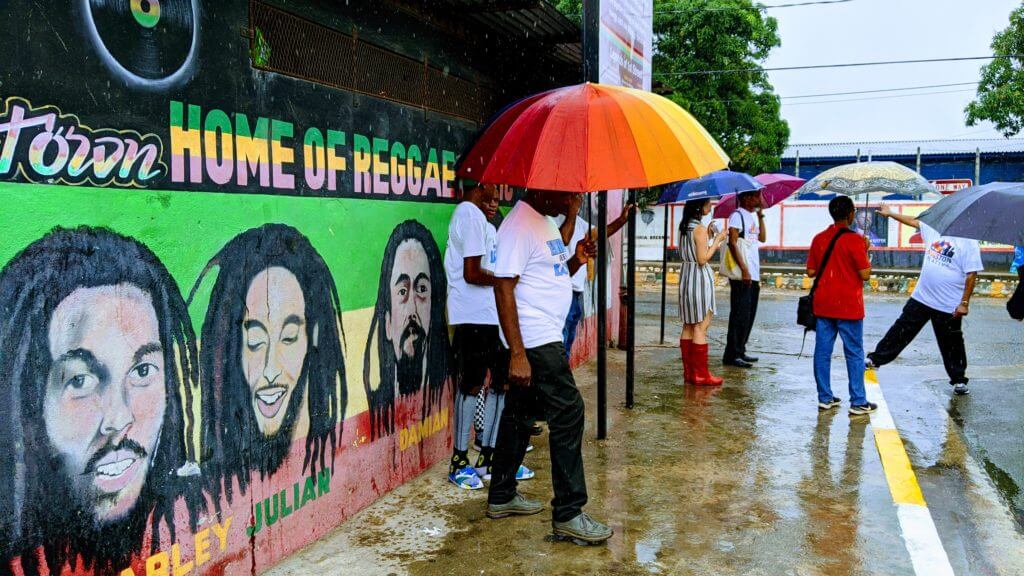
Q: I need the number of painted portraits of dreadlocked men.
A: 3